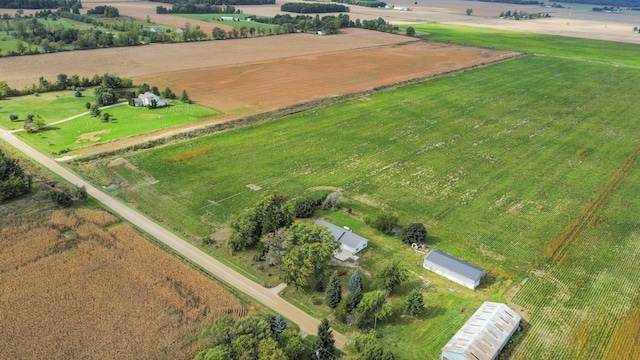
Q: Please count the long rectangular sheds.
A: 2